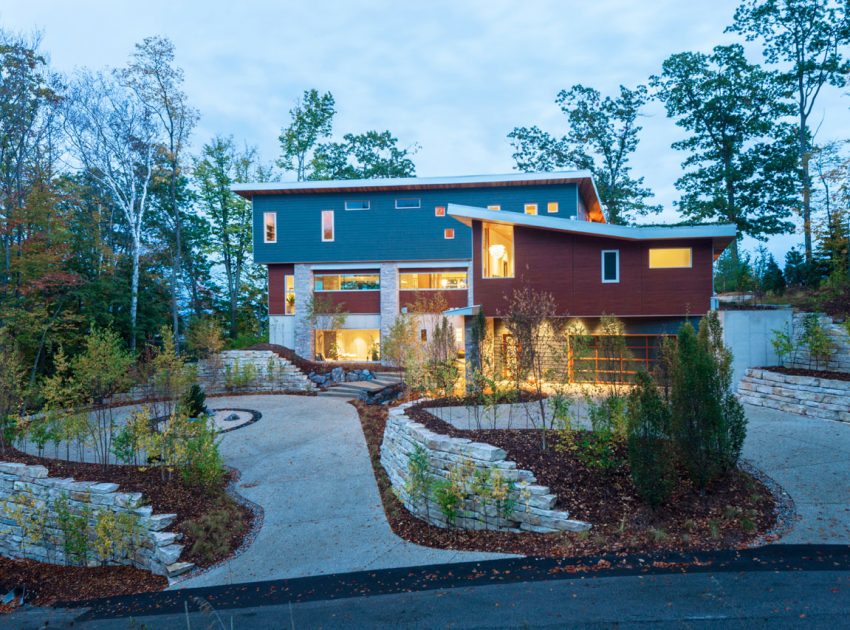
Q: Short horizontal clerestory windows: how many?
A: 2